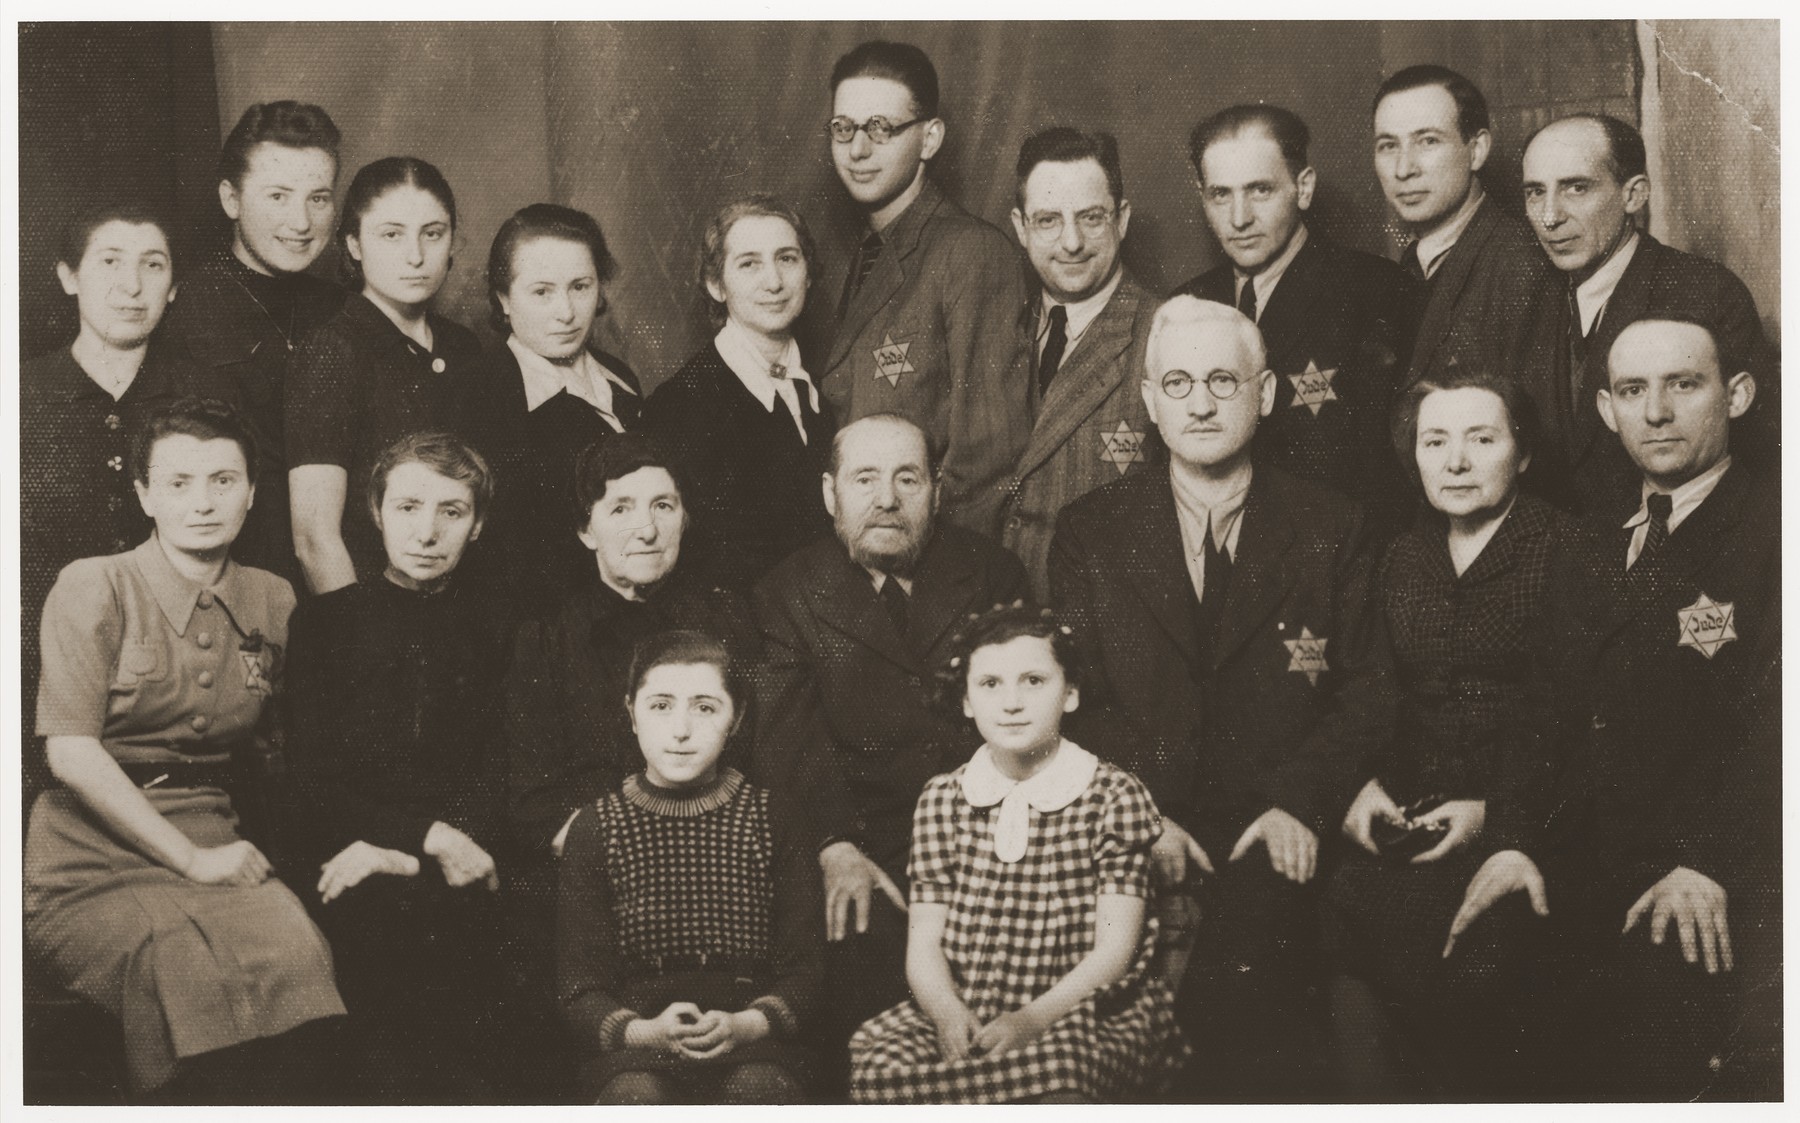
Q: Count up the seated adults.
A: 7